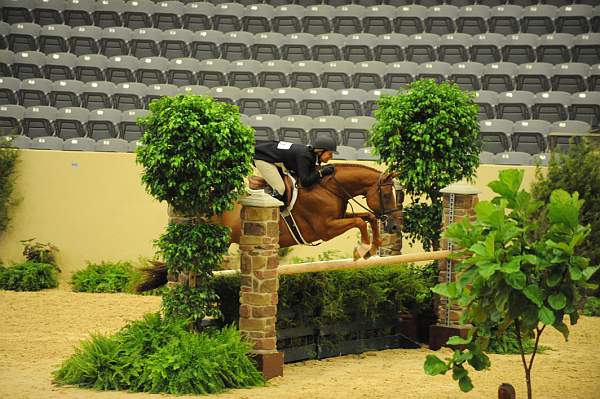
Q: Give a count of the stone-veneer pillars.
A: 4